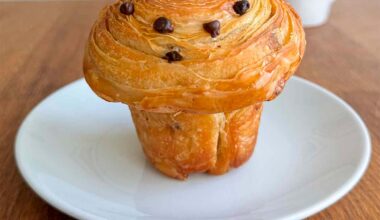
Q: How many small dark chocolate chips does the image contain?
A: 5